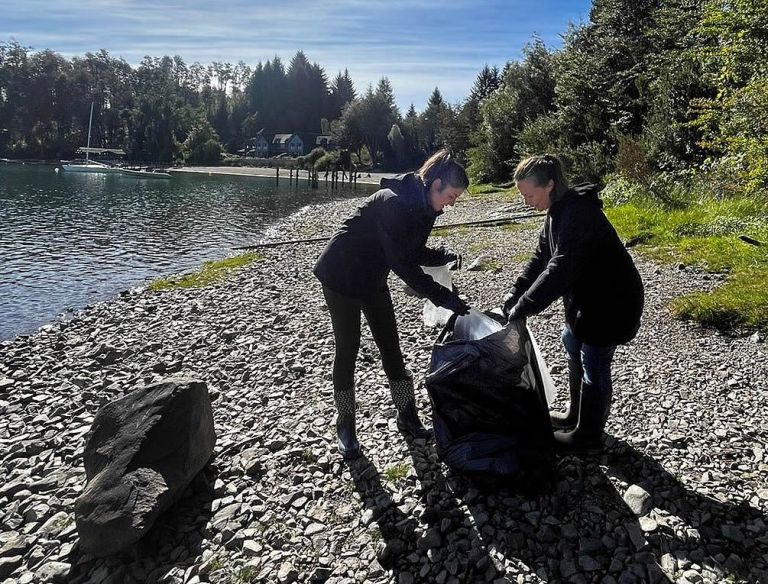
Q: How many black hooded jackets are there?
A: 2